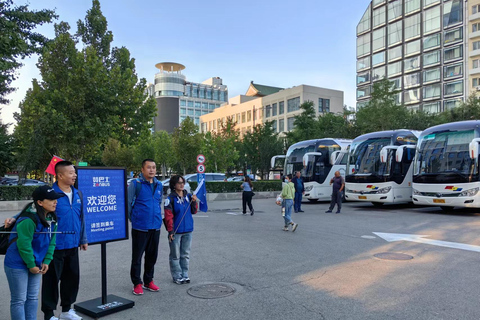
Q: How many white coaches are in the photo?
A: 3